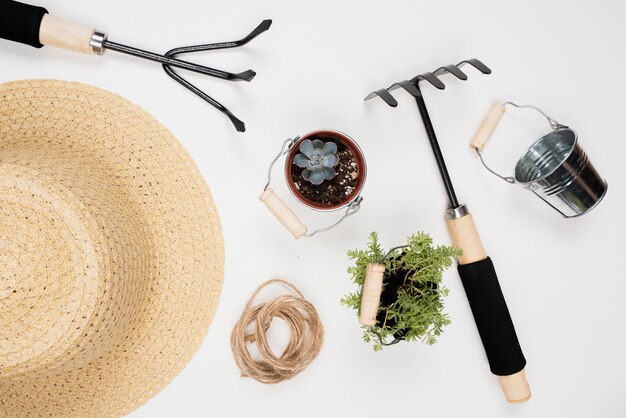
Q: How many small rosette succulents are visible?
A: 1